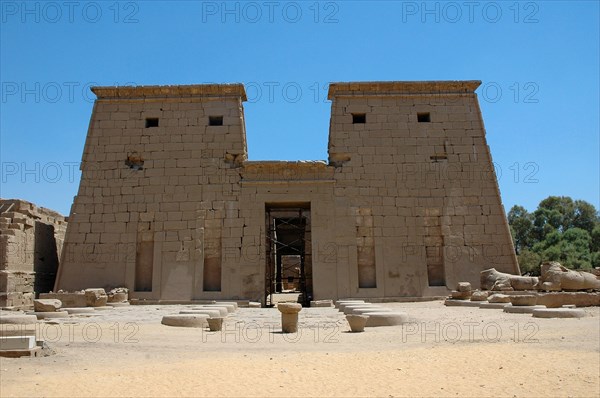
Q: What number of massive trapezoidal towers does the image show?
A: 2